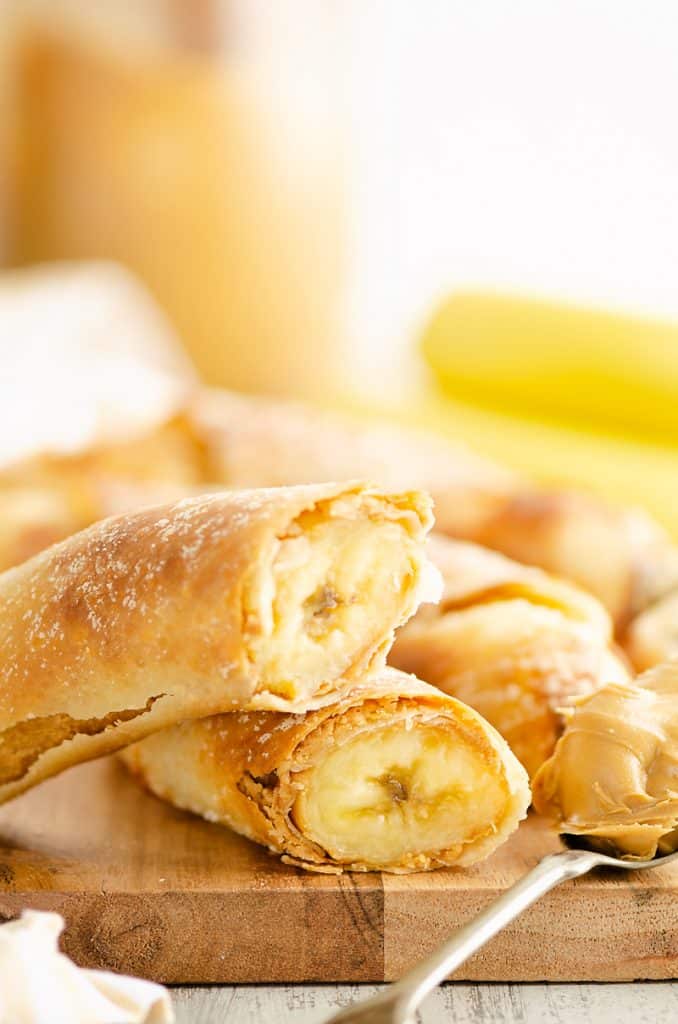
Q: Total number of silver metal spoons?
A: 1